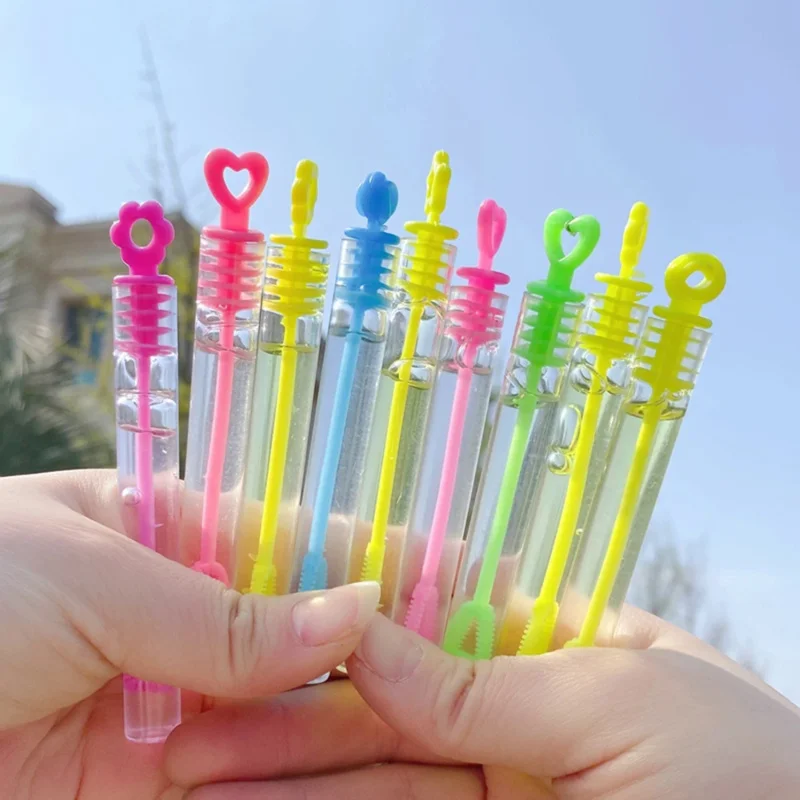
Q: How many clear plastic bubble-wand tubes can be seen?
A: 9